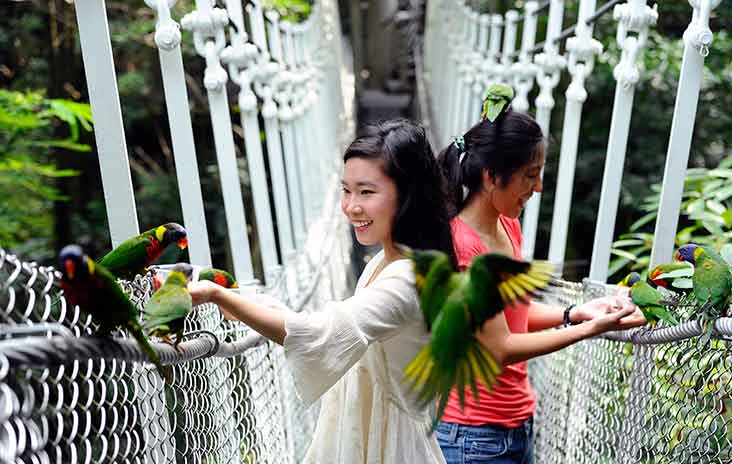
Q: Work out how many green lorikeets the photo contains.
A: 9